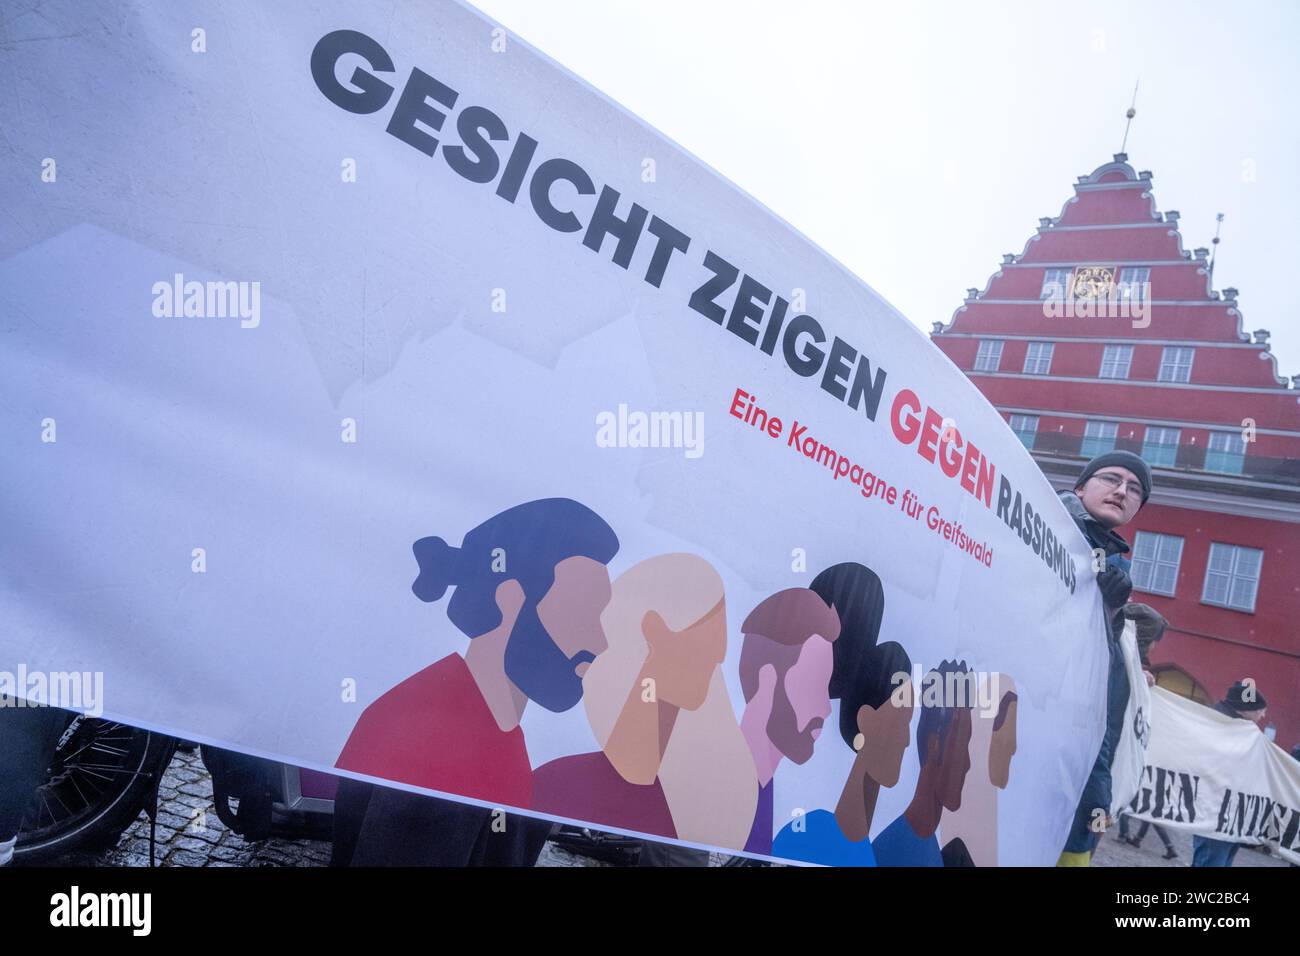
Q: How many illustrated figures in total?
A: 6